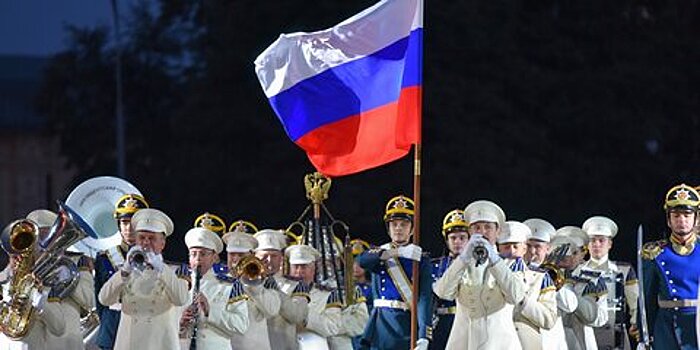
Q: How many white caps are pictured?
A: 11